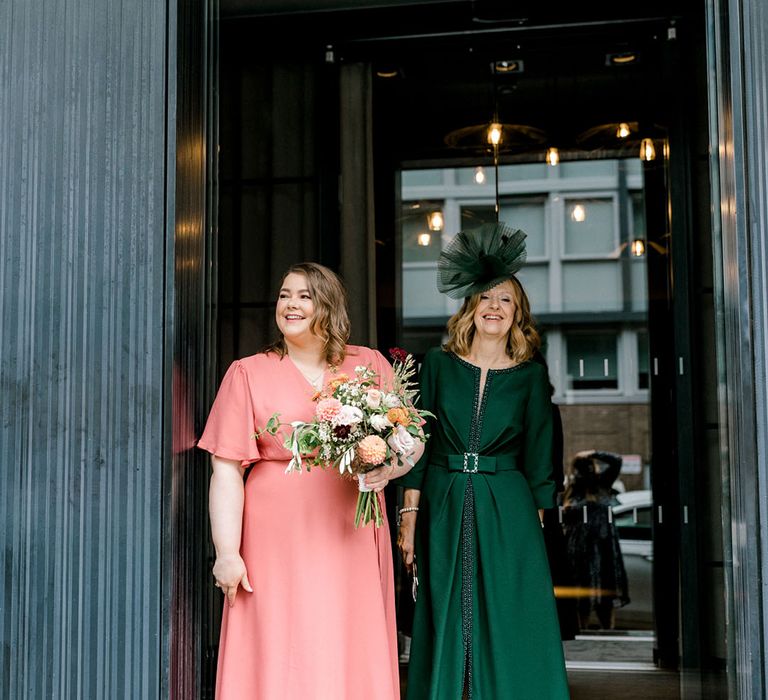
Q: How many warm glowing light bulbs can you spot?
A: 9